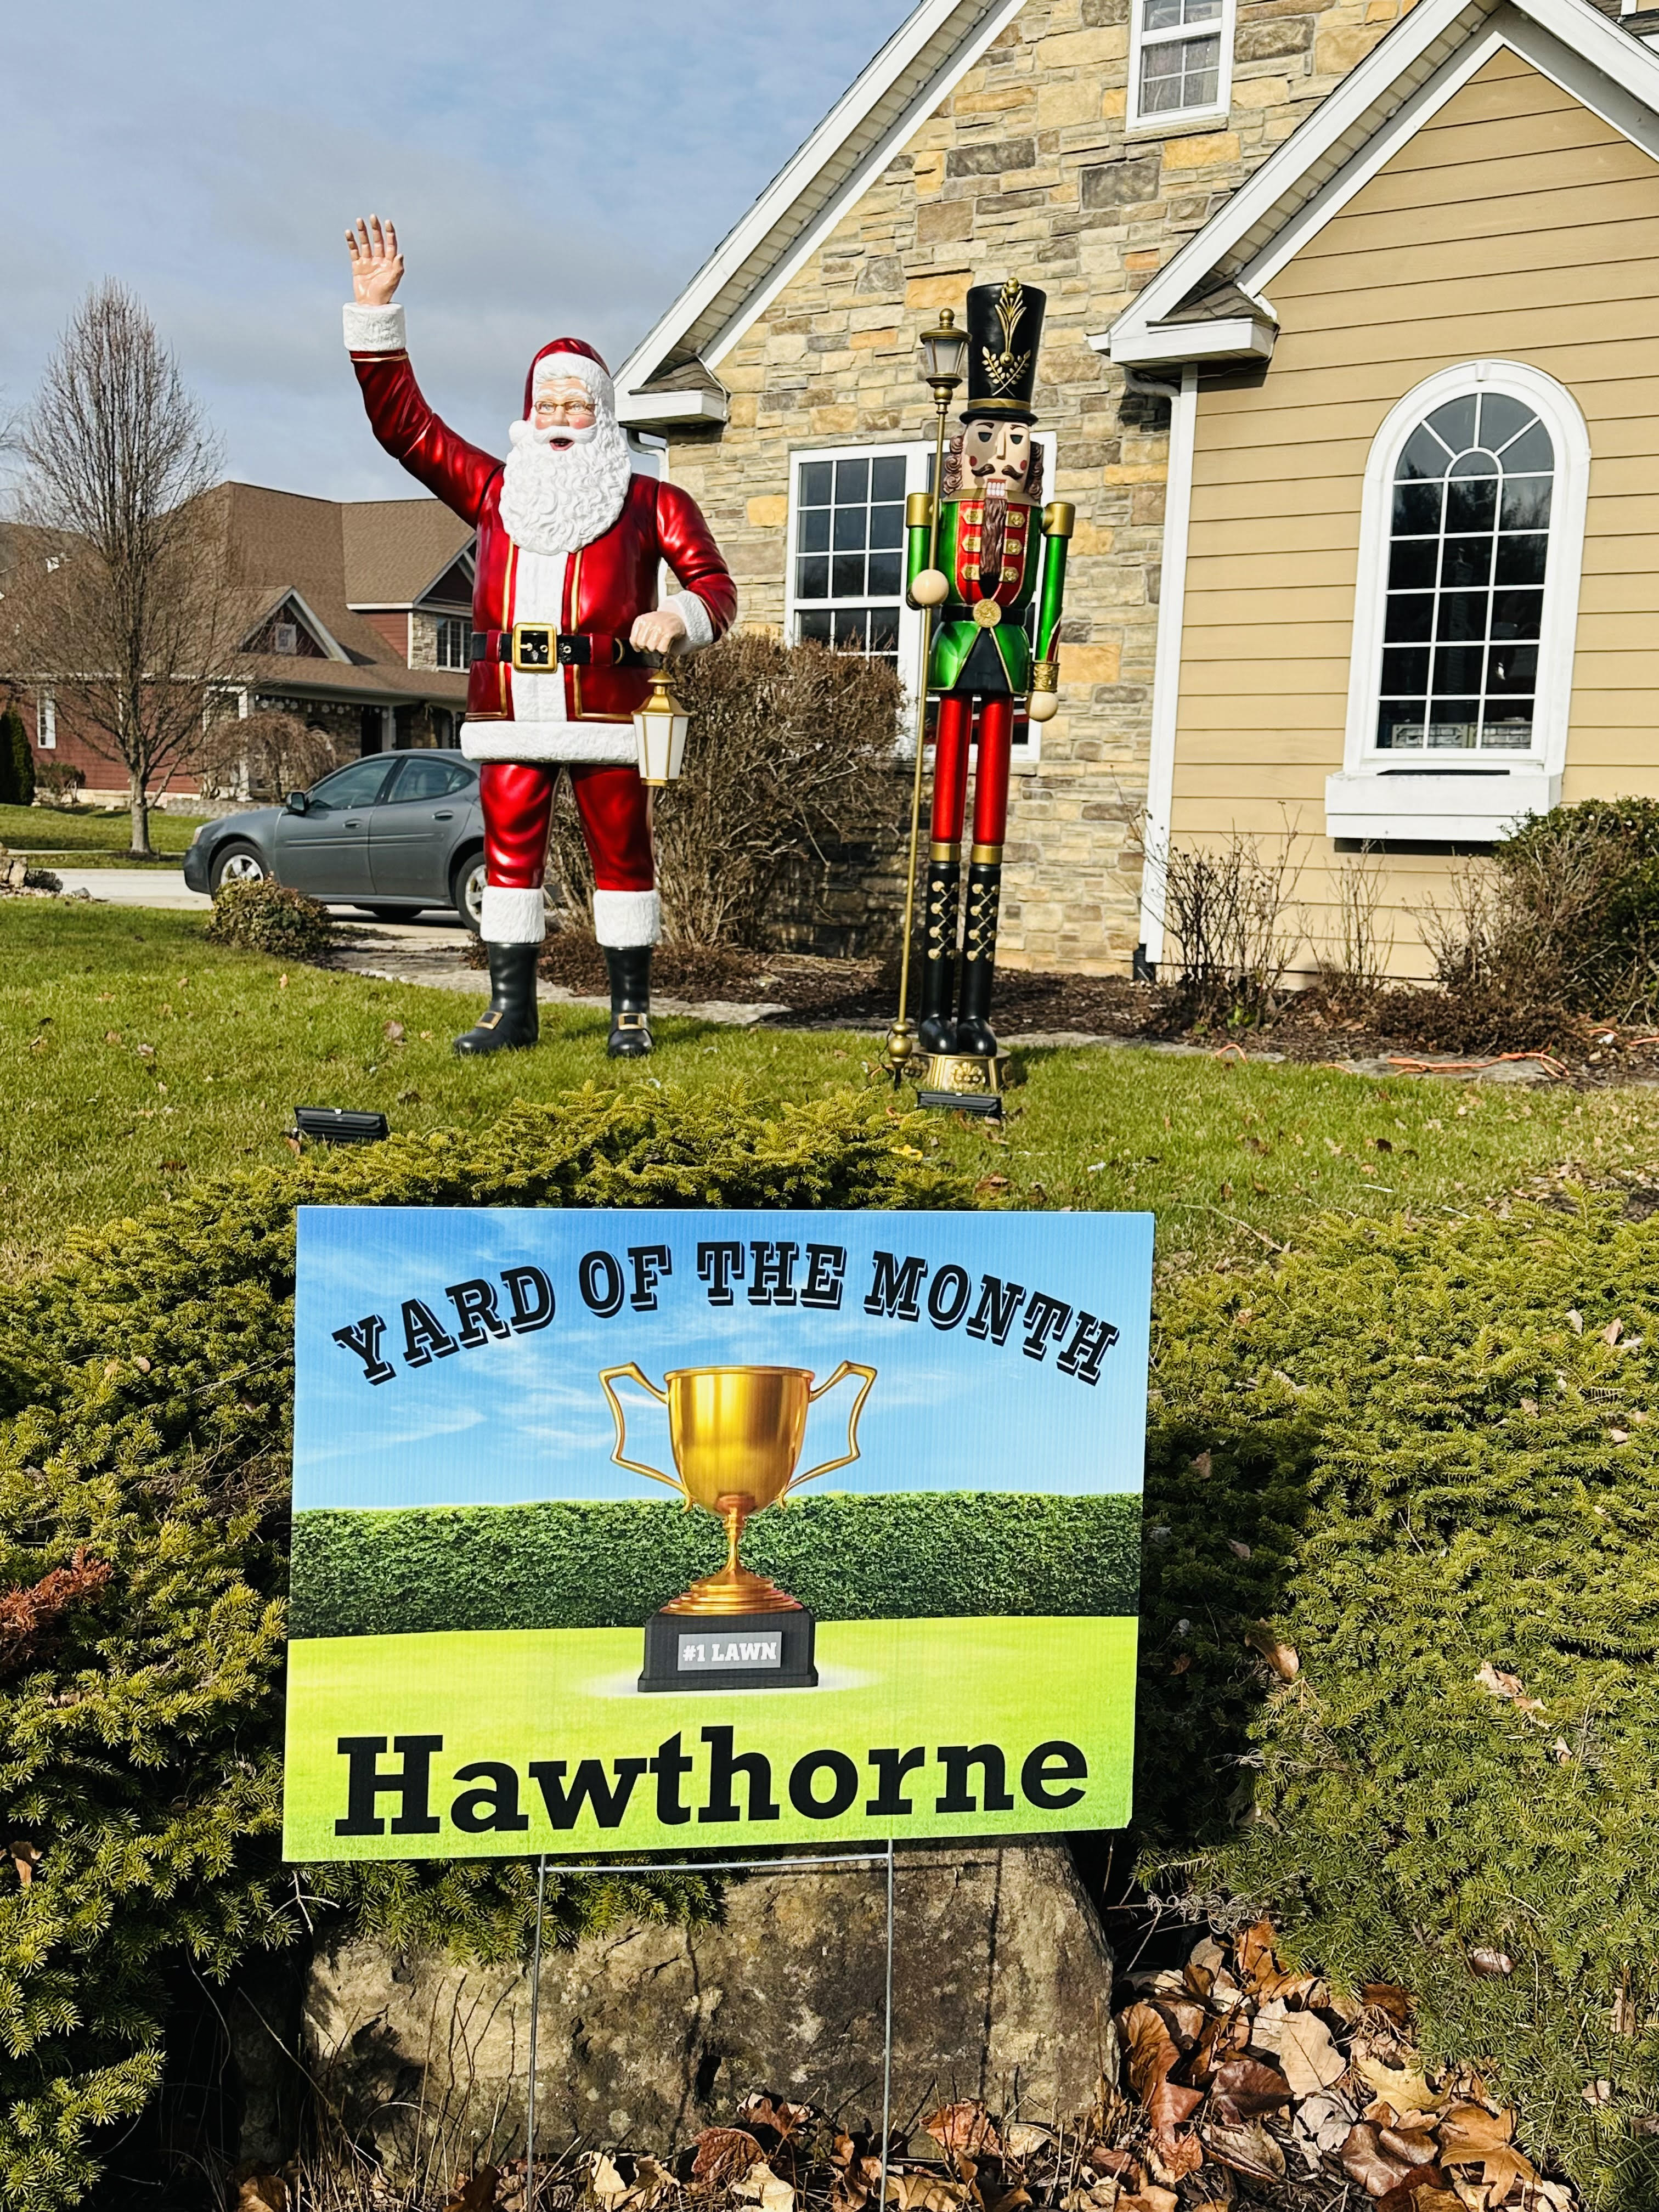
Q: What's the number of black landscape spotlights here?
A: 2